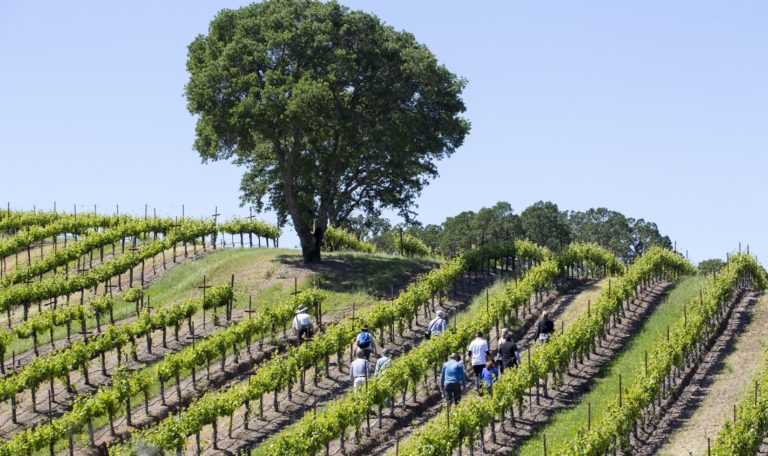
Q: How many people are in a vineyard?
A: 11